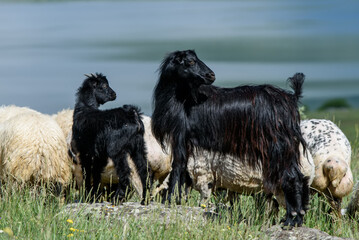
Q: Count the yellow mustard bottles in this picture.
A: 0